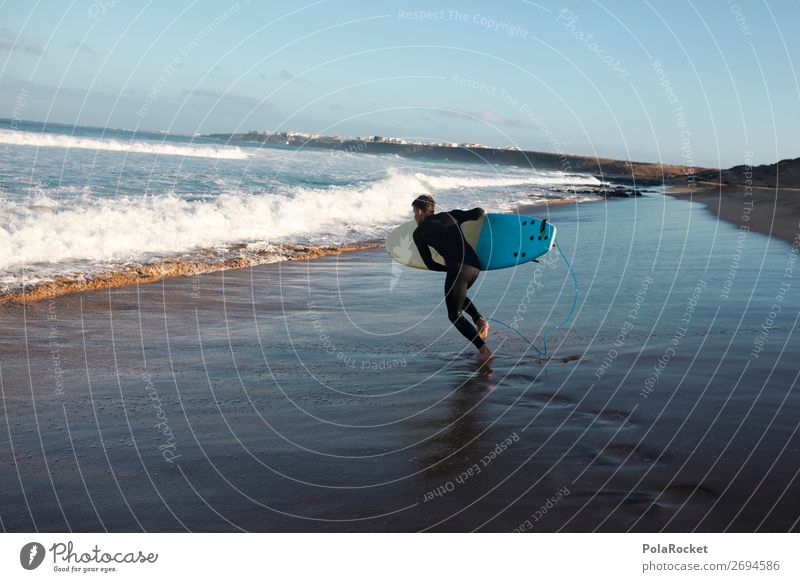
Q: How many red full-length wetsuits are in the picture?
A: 0